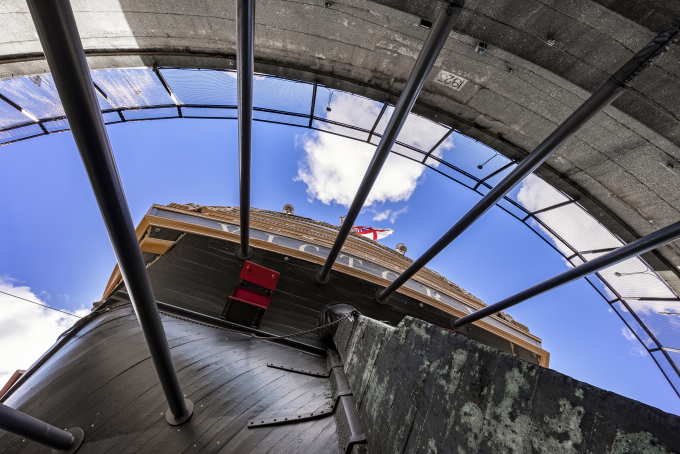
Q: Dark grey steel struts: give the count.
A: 6